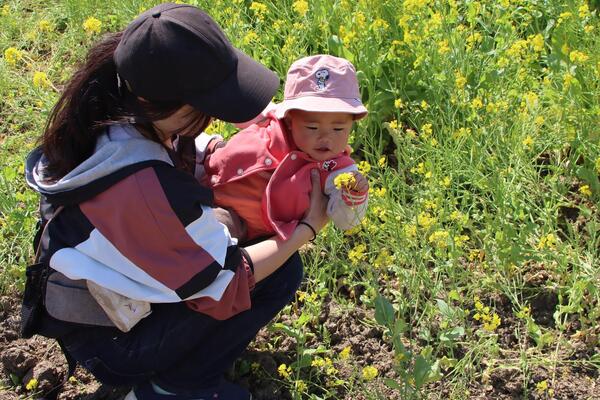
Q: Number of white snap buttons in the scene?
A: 4